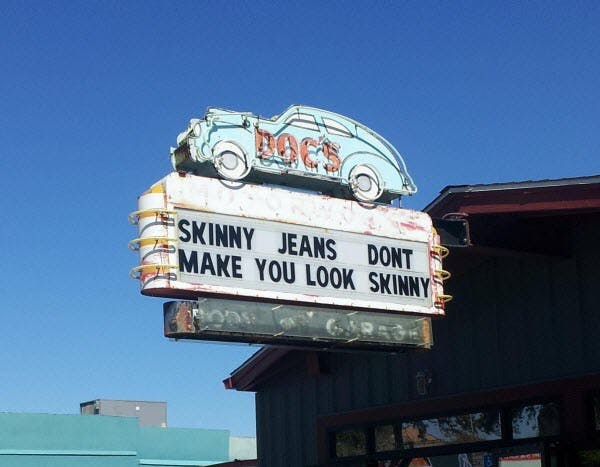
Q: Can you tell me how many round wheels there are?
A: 2